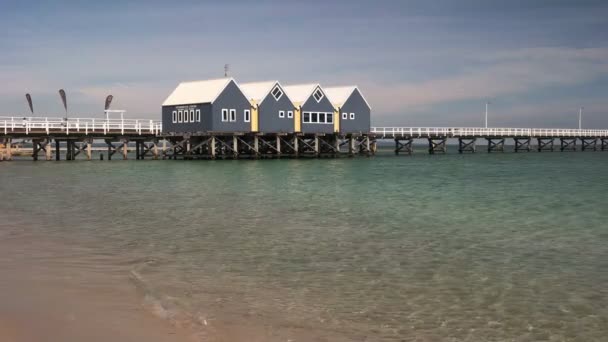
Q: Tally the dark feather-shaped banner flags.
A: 3